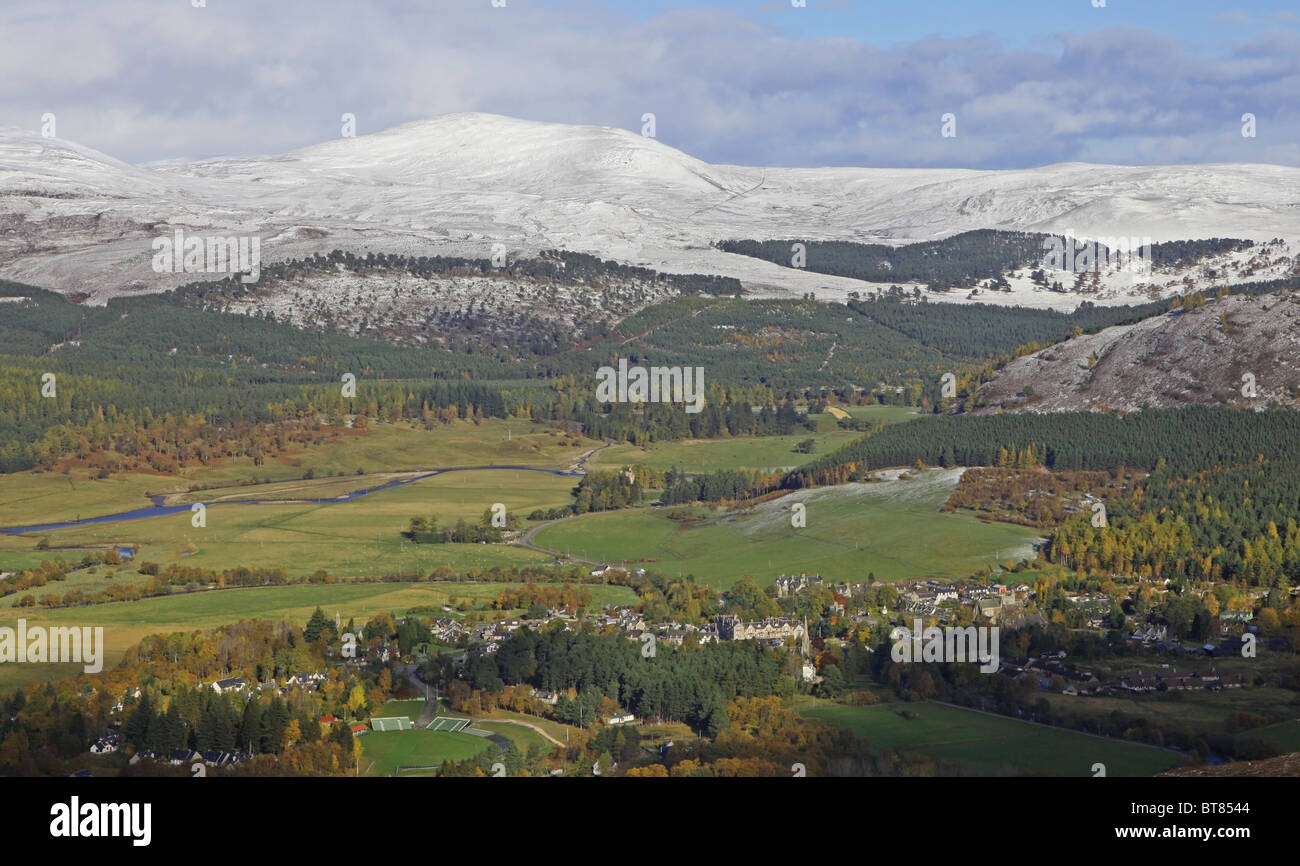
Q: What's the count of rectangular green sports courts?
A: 2